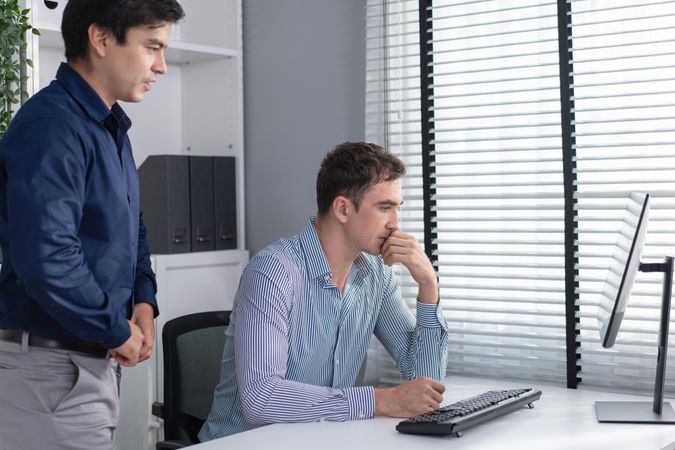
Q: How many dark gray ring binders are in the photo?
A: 3